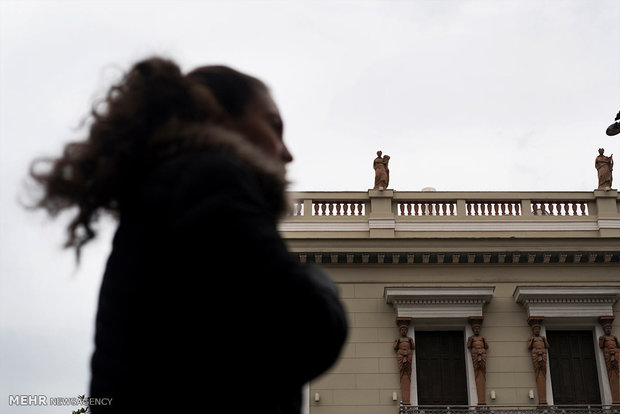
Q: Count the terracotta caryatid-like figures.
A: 4